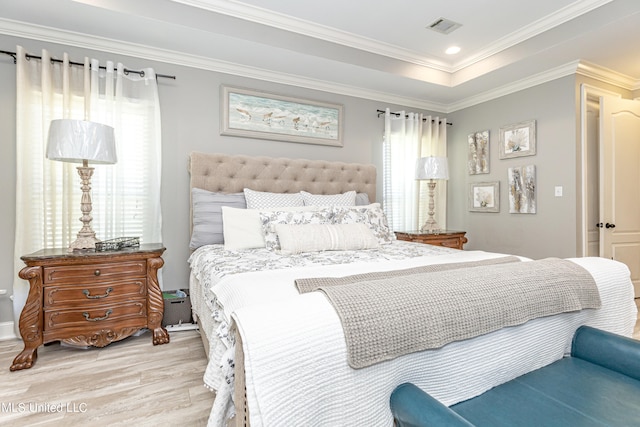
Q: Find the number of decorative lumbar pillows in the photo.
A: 1